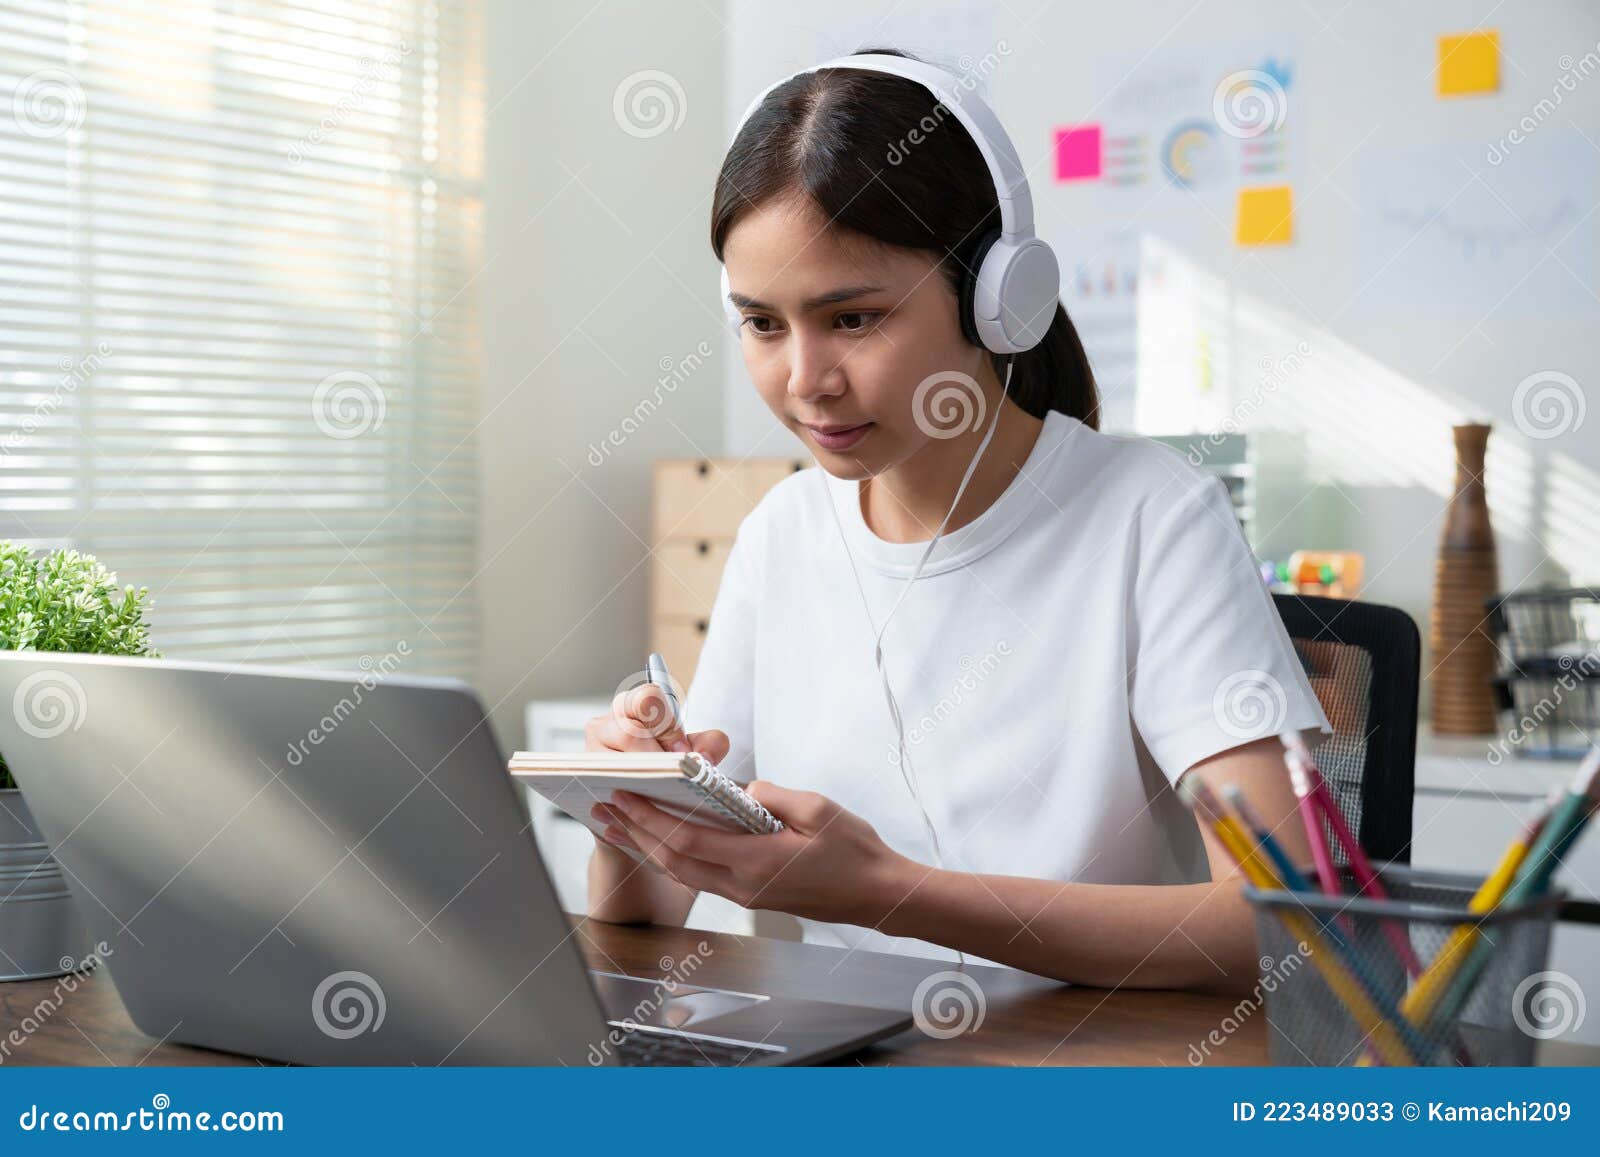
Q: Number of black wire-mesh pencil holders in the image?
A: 1